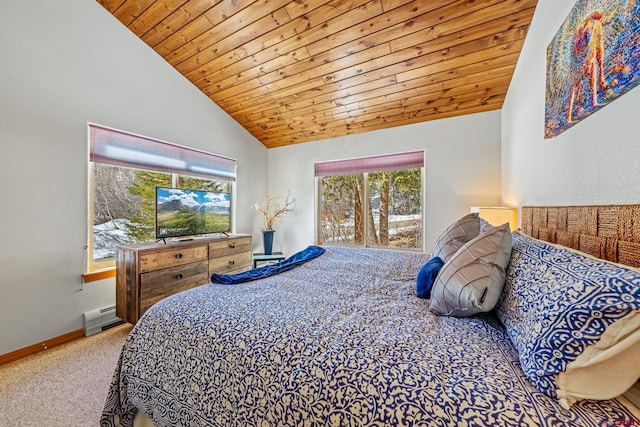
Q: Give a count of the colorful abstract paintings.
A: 1